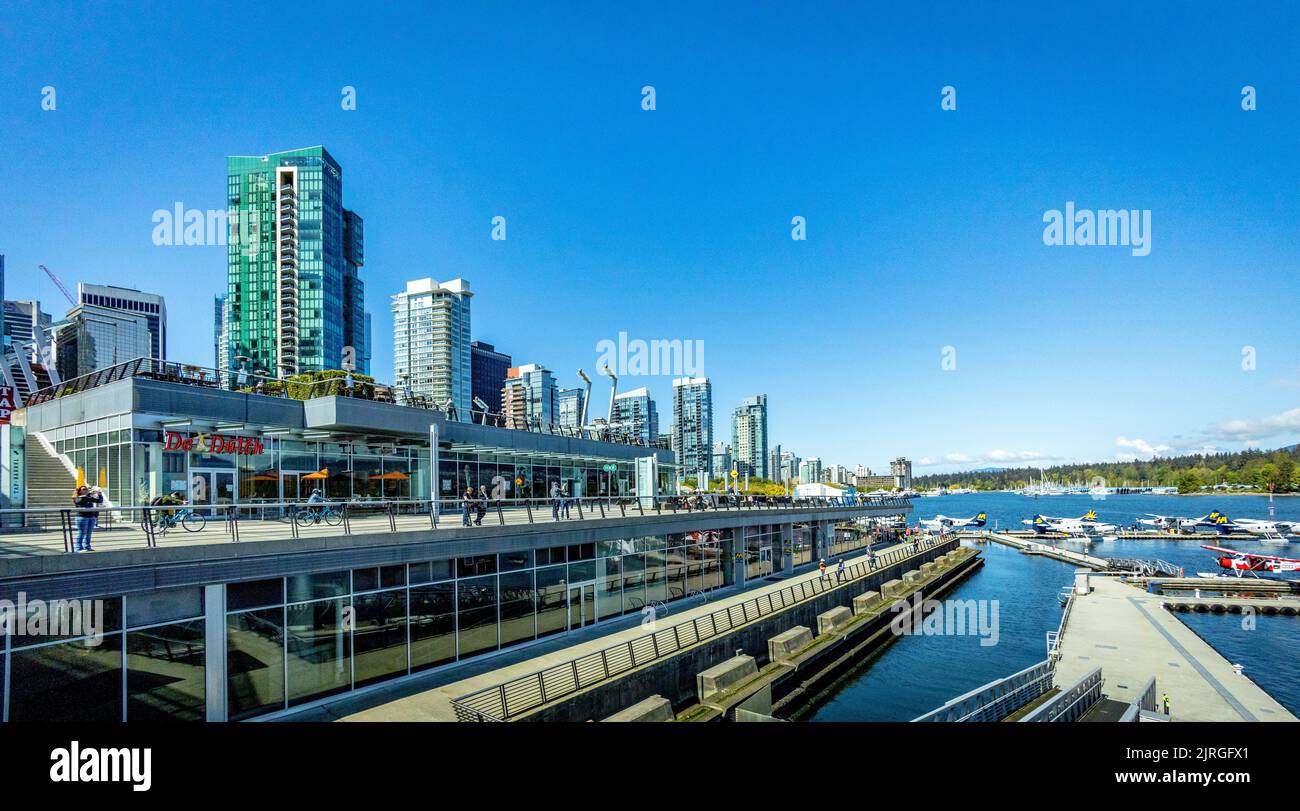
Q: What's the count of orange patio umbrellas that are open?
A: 3